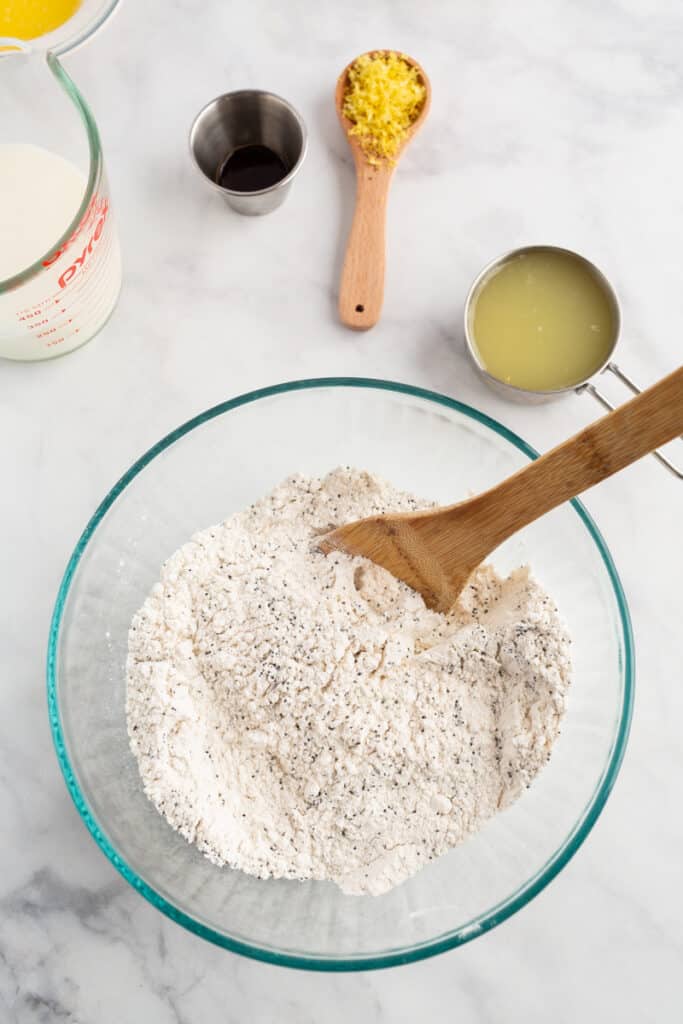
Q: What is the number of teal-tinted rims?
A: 2